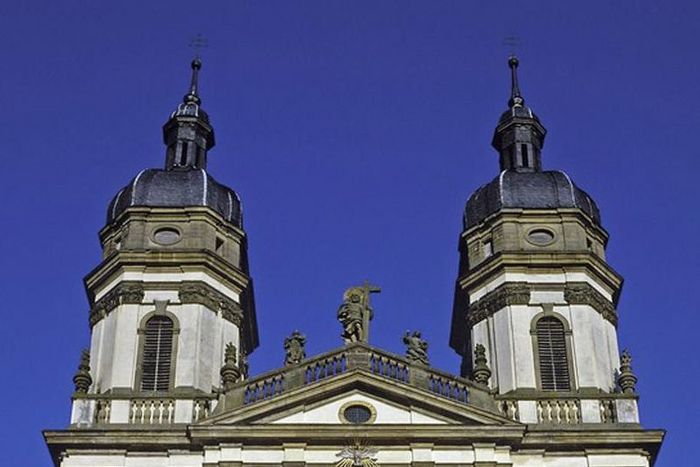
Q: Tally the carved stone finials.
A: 4